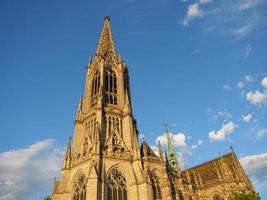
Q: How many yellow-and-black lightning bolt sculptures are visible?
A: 0